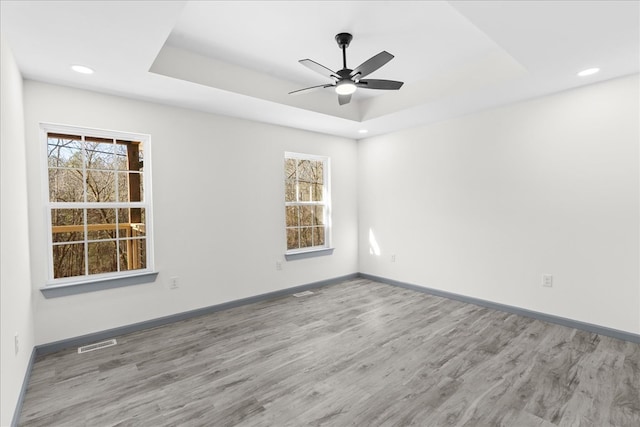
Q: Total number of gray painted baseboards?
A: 3